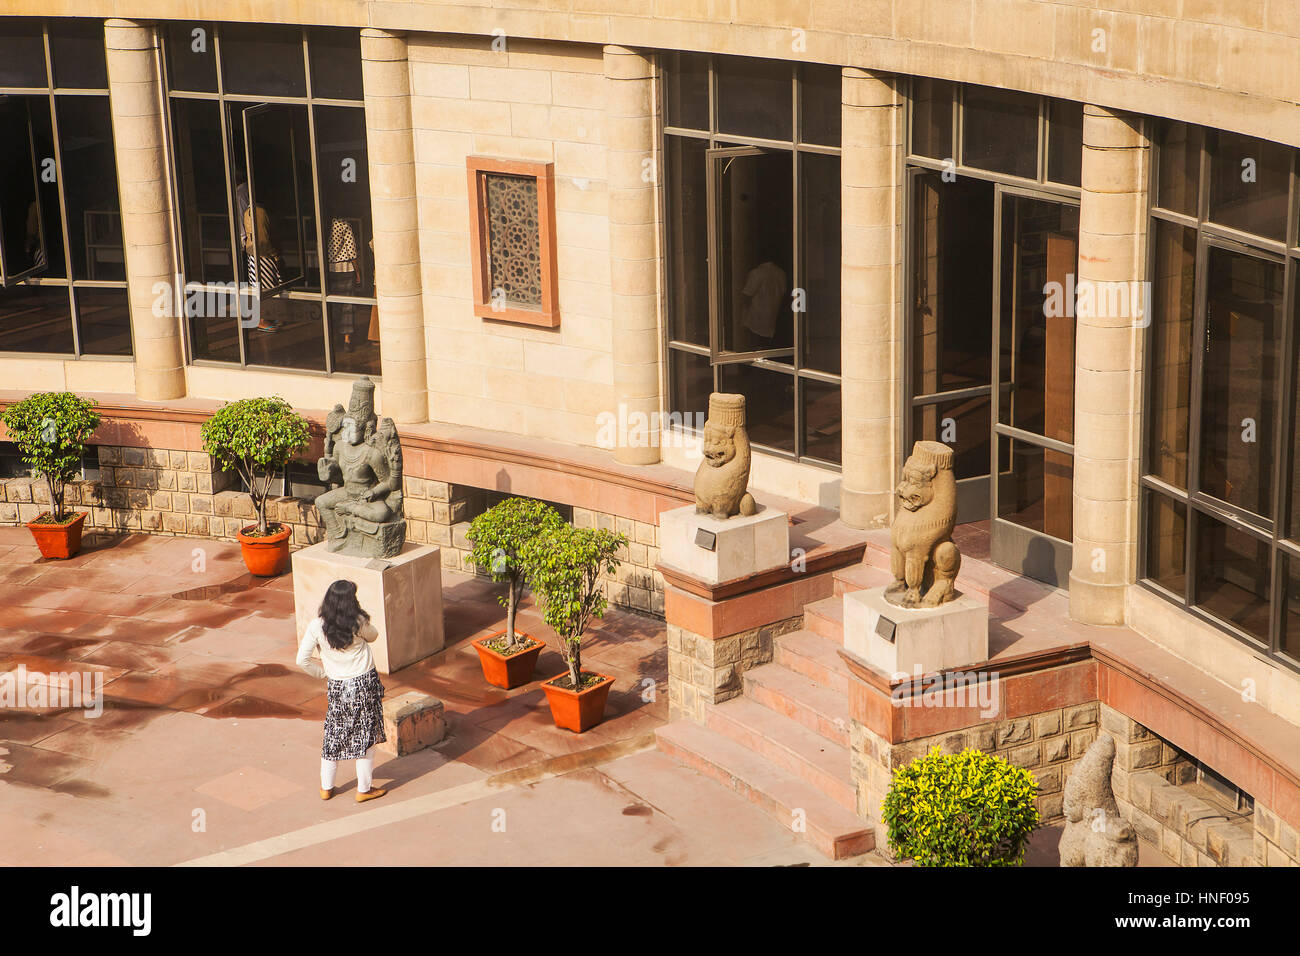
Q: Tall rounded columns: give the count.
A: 5